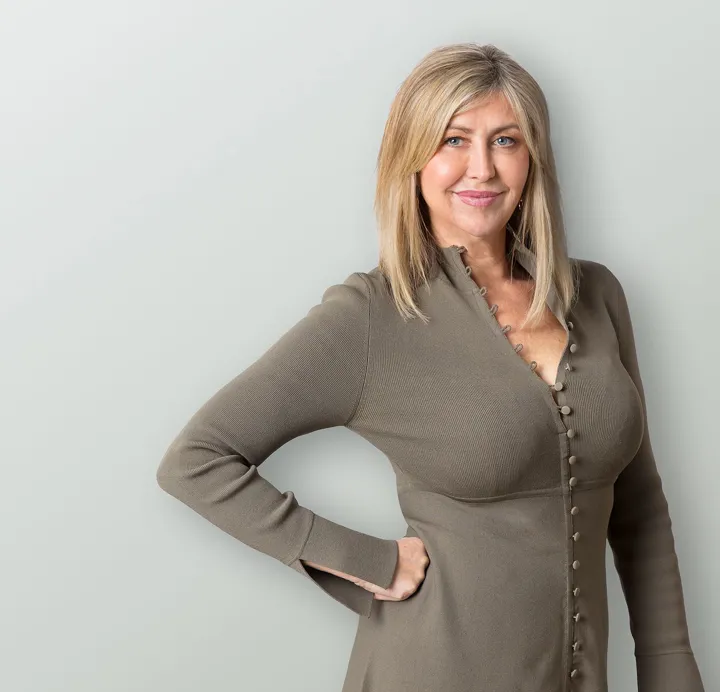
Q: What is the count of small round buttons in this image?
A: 15